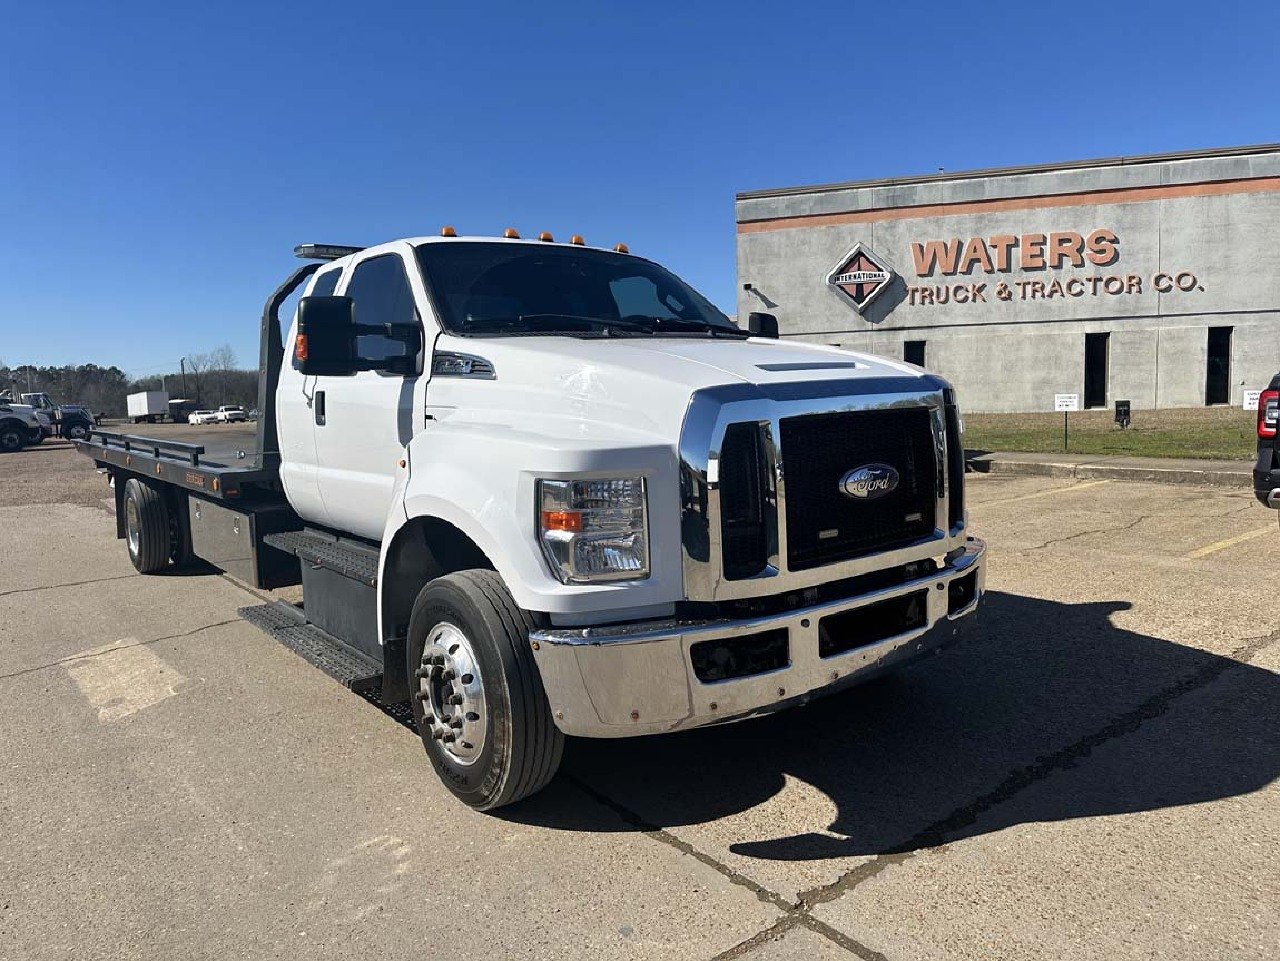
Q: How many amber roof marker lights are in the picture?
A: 5